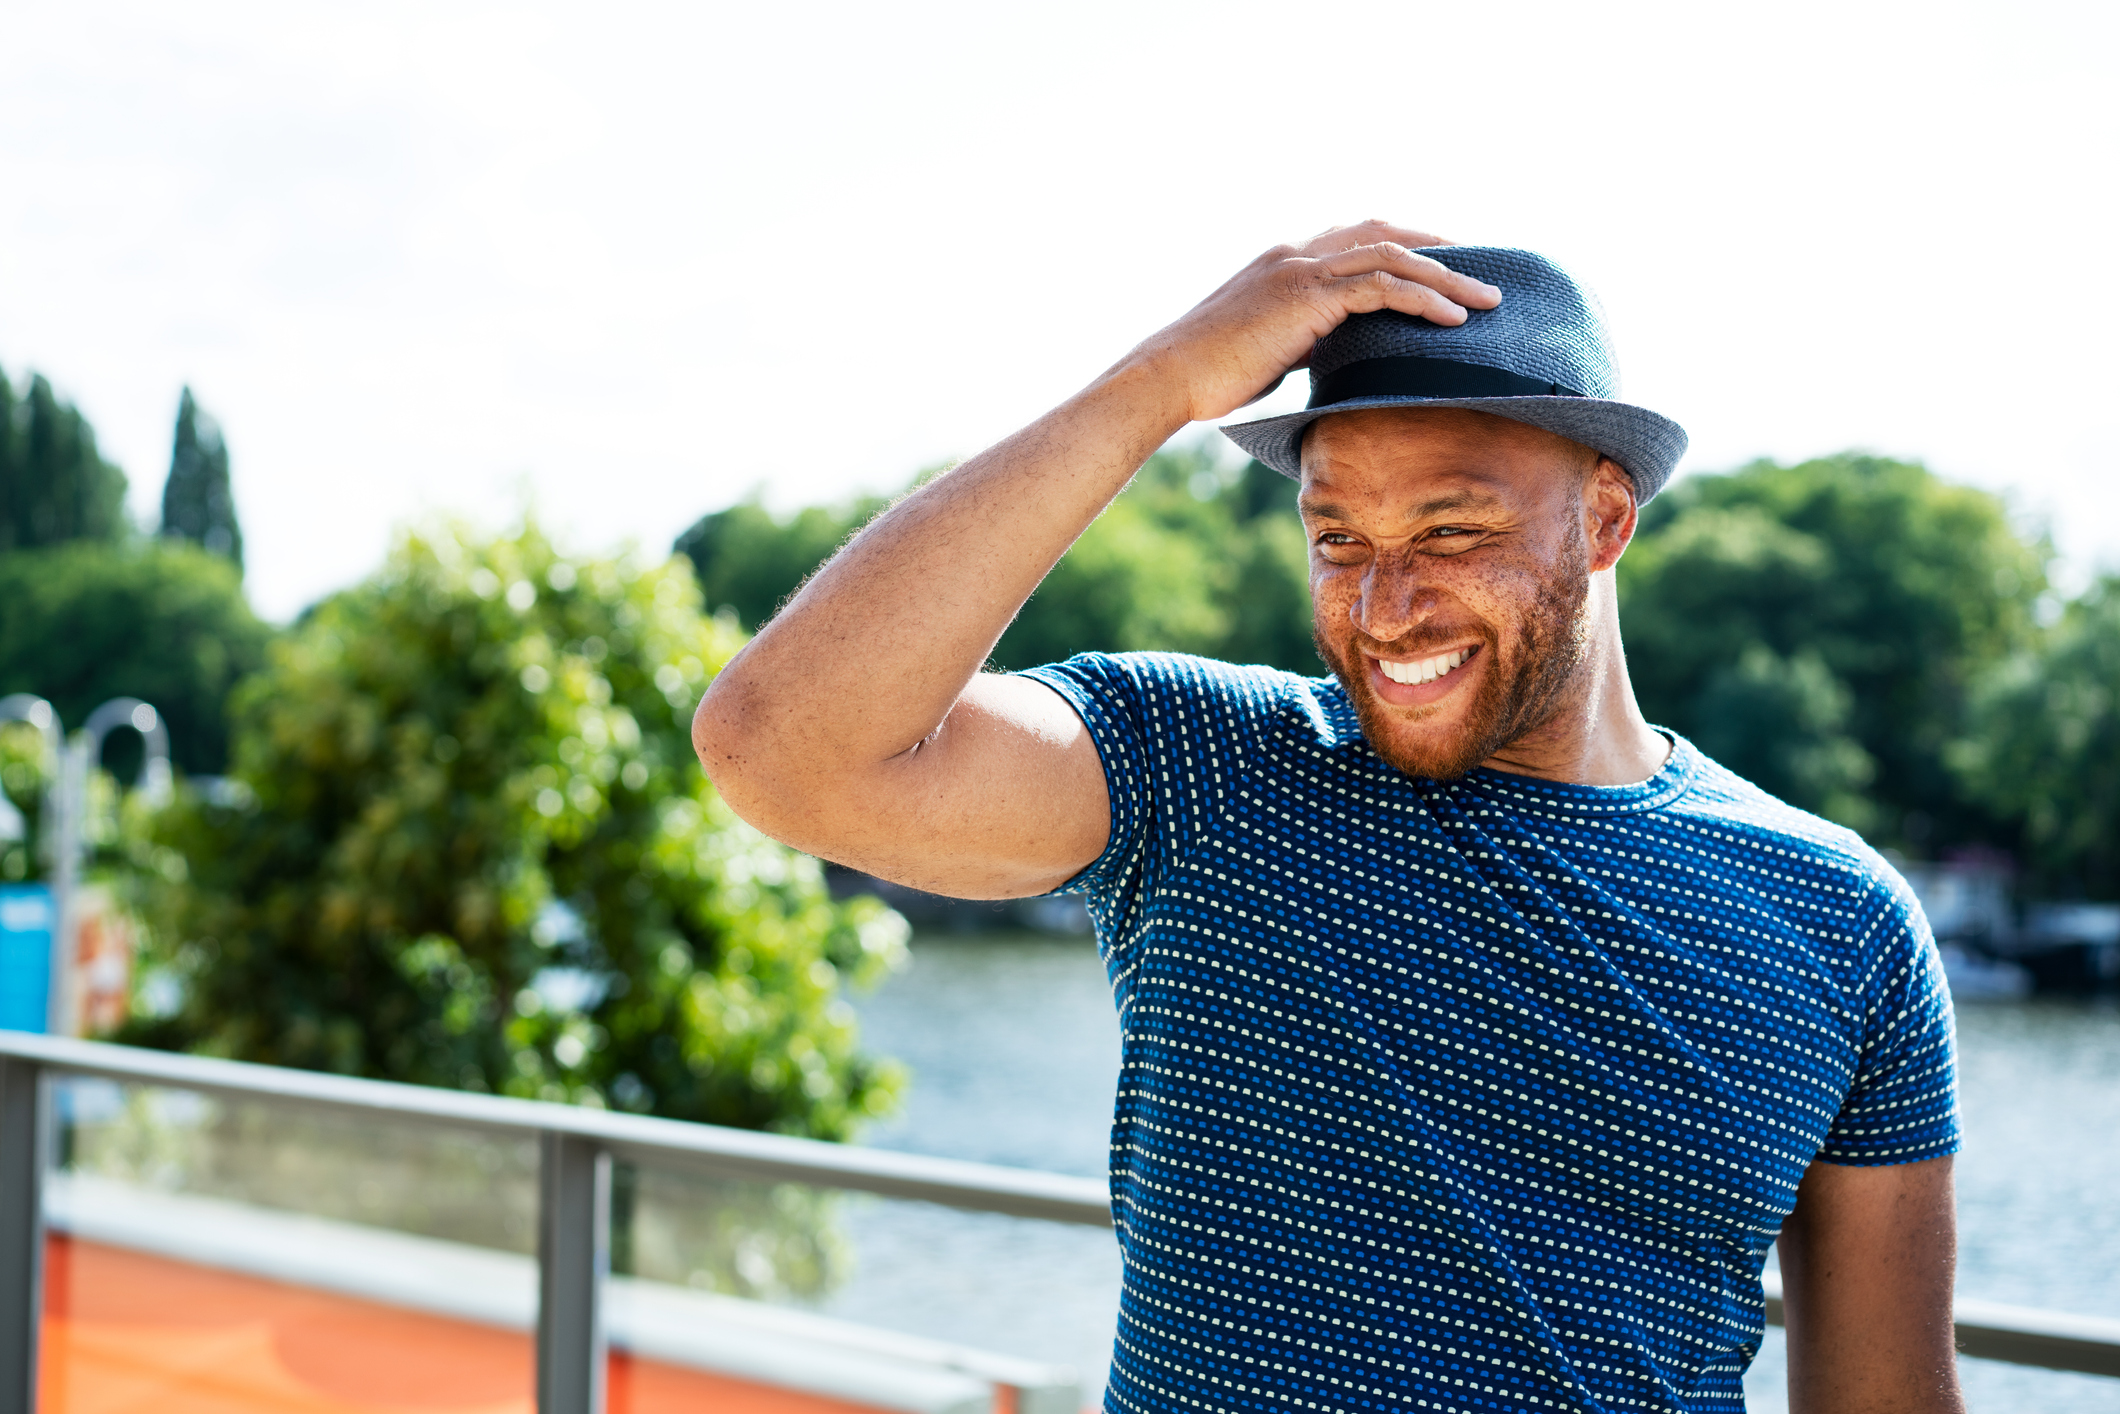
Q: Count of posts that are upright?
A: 2